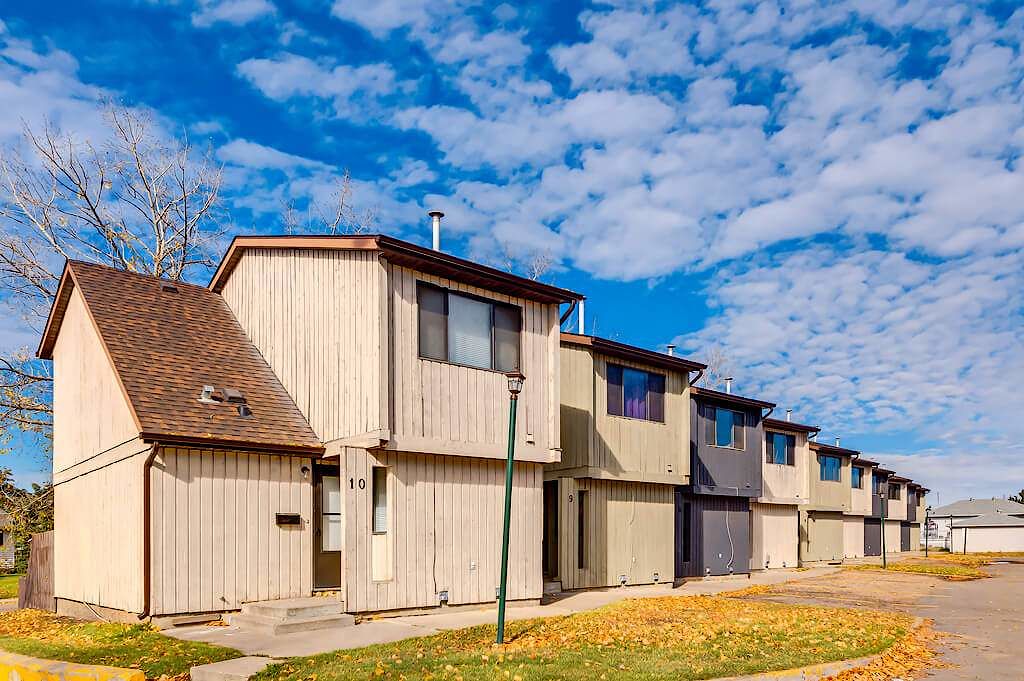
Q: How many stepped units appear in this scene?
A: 10